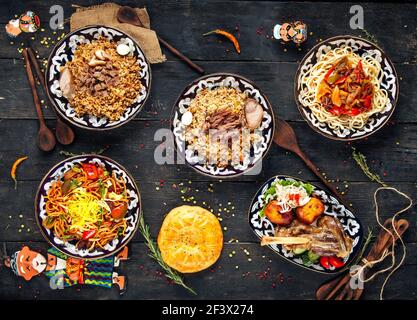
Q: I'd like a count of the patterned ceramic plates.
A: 5